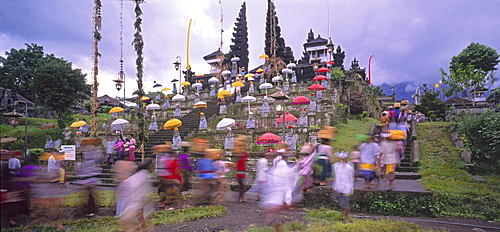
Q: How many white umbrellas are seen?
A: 13